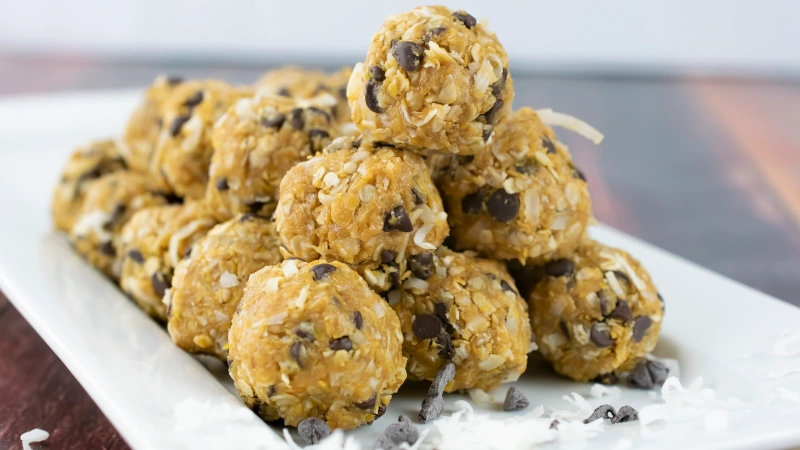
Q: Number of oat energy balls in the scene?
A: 15